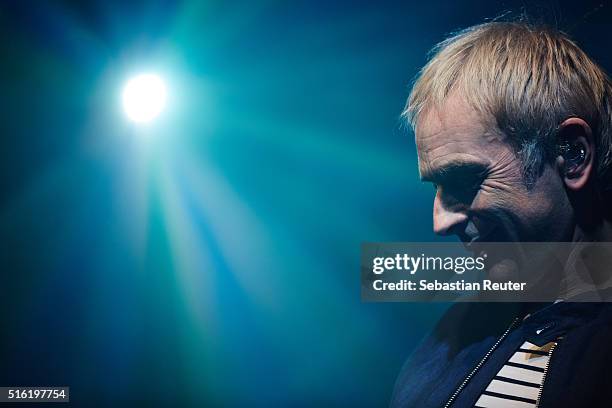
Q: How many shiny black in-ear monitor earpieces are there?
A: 1